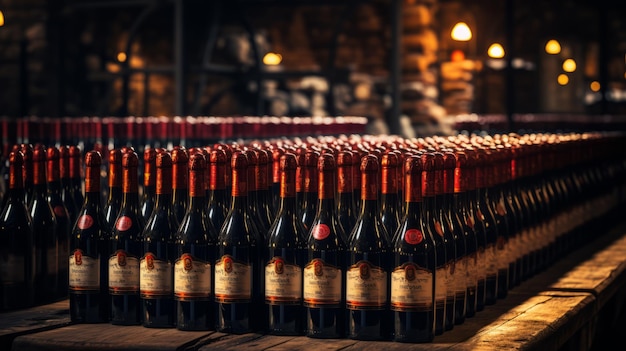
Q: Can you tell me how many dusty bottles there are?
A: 0